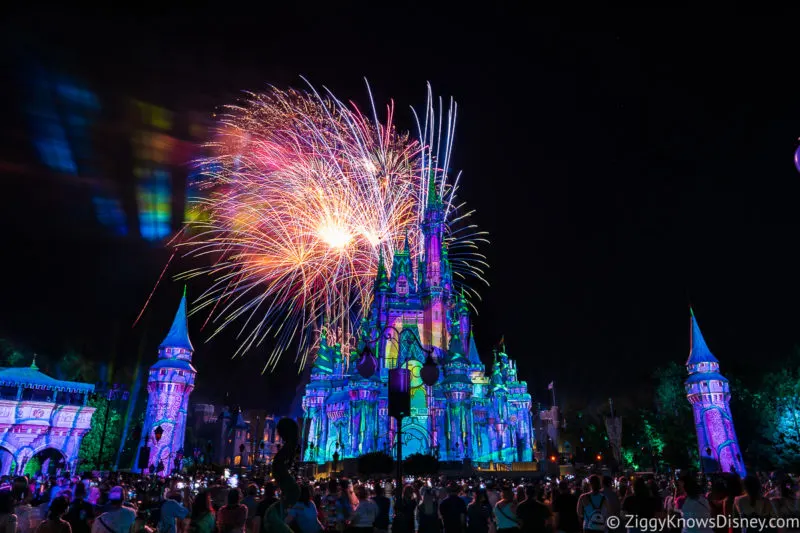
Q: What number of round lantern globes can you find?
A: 2